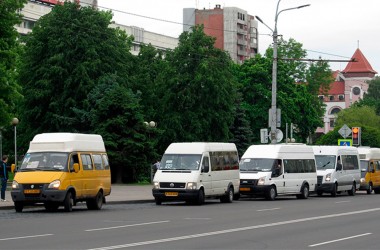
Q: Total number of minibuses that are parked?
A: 5